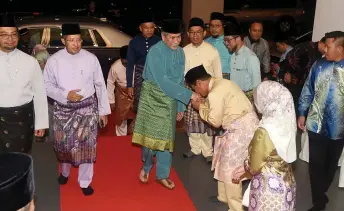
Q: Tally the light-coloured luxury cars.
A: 1